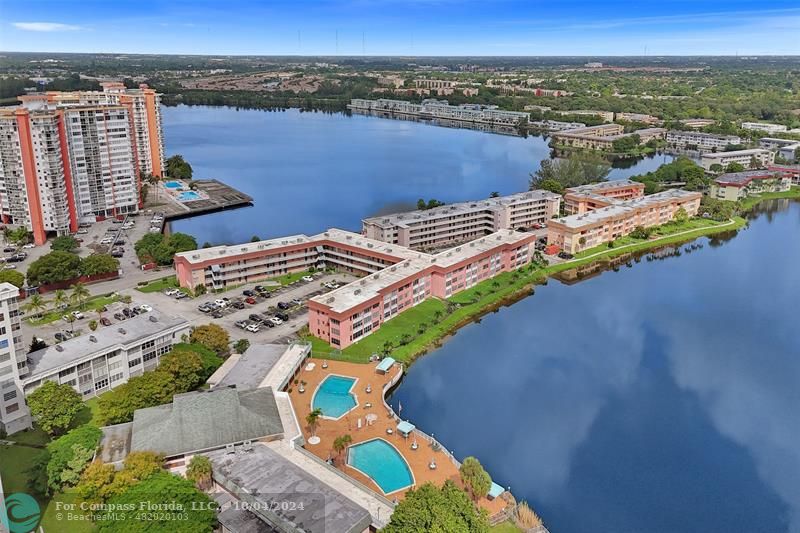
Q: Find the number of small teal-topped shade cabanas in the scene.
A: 3